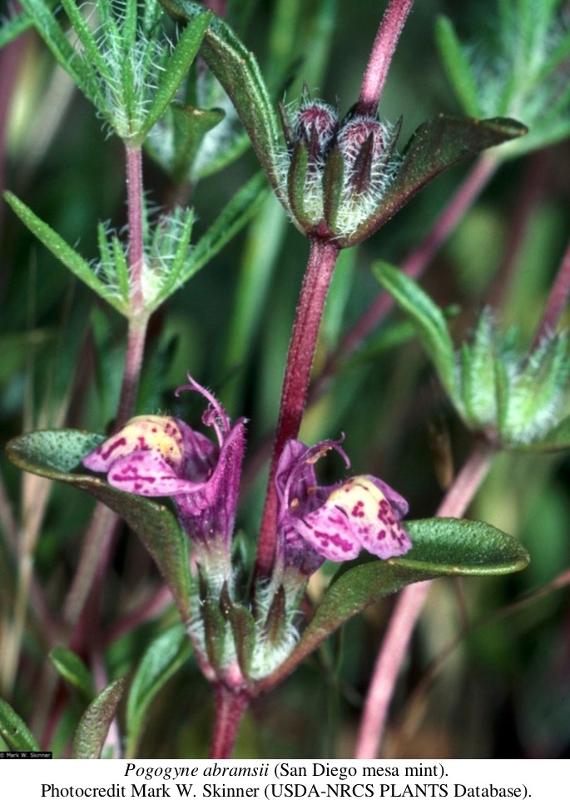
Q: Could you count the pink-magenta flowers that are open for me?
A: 2